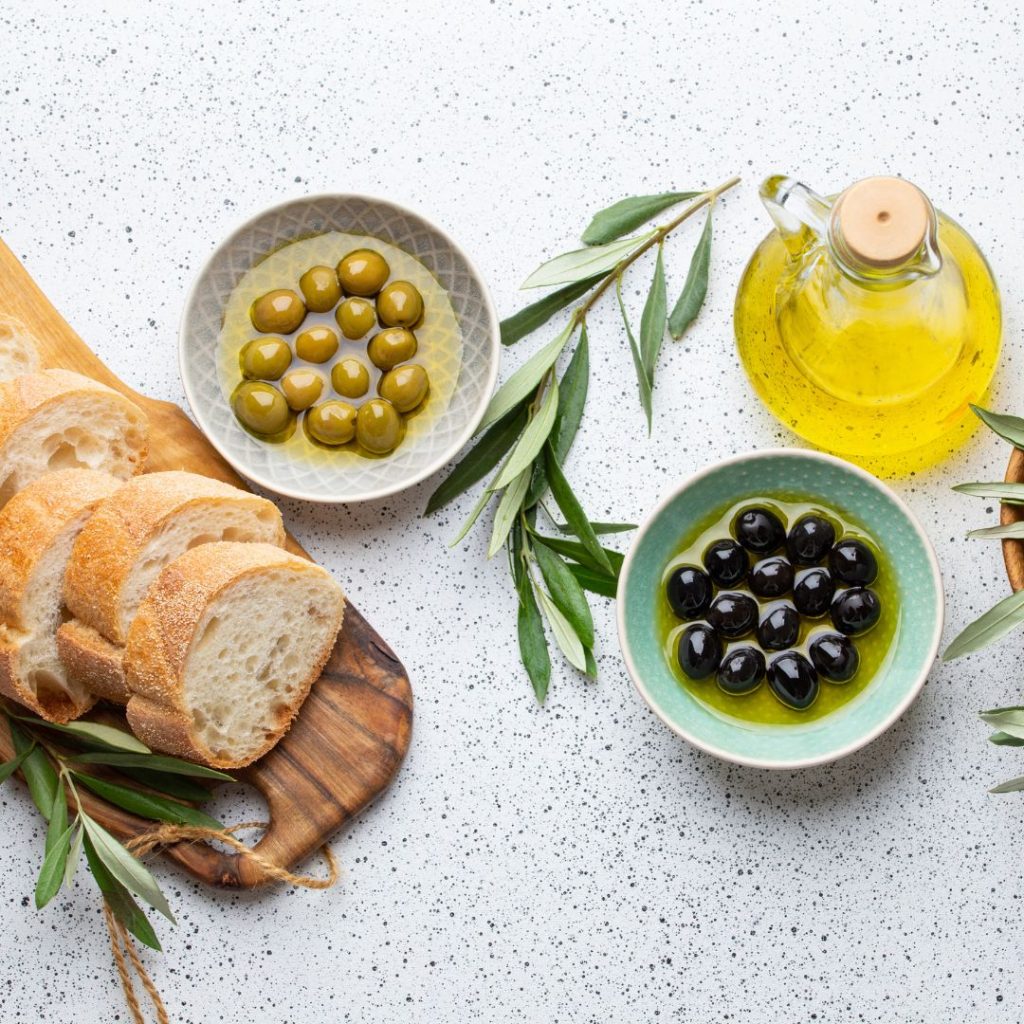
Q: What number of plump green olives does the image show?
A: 14